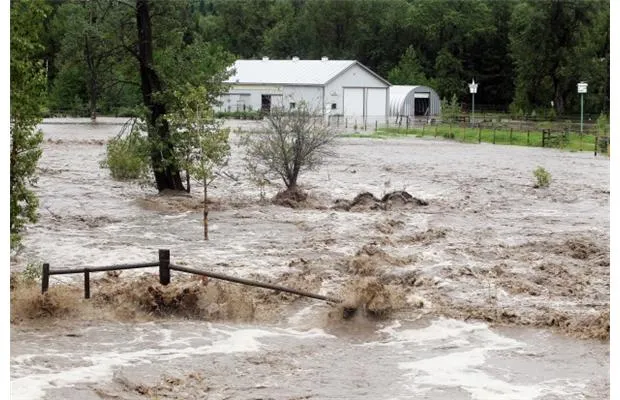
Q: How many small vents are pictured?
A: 3